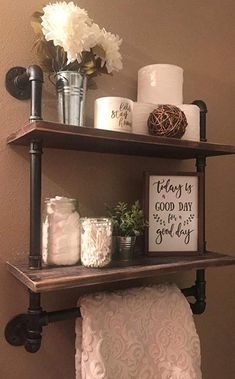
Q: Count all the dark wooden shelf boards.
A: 2